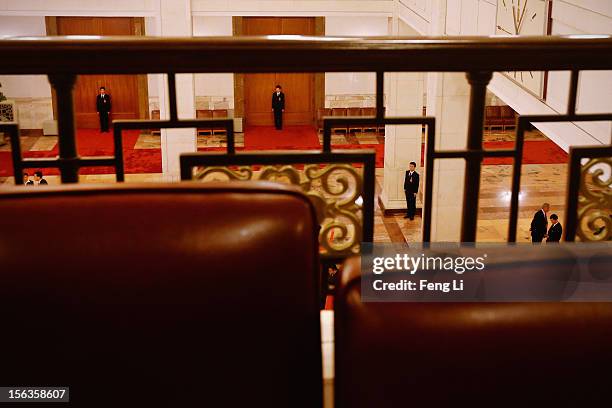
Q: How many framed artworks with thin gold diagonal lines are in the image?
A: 1